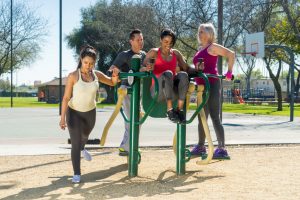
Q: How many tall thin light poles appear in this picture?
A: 2